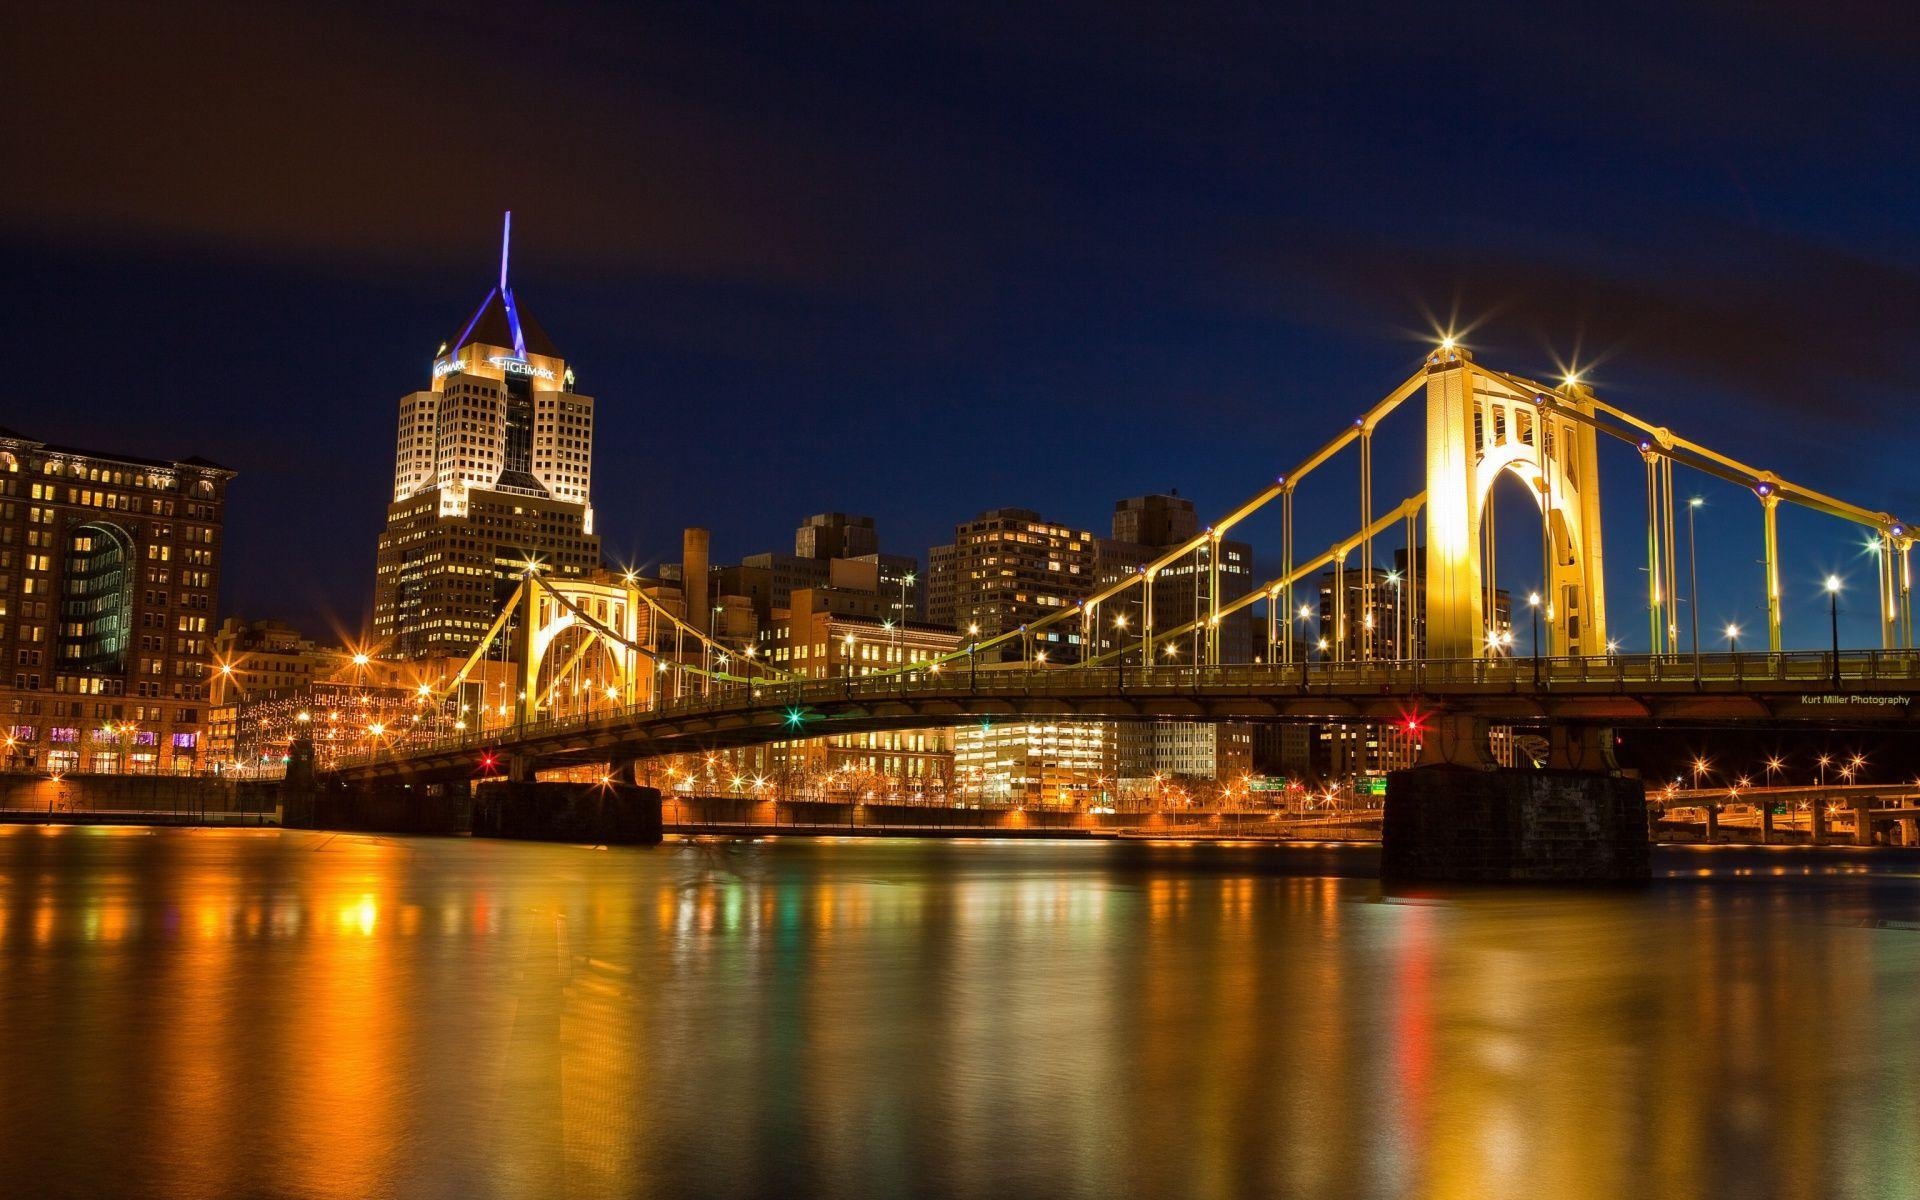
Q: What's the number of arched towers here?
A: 2